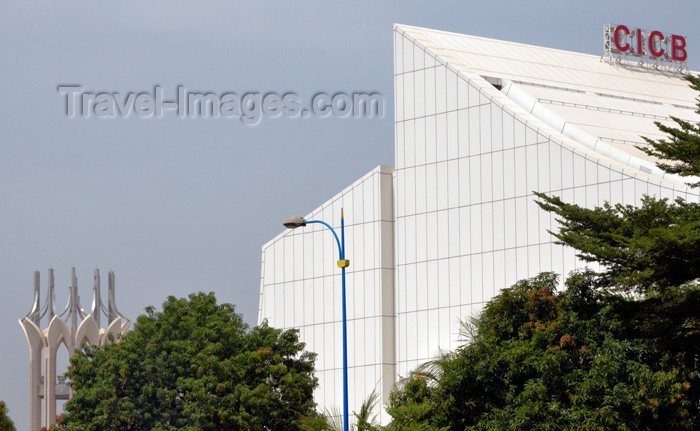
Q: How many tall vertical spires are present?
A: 5